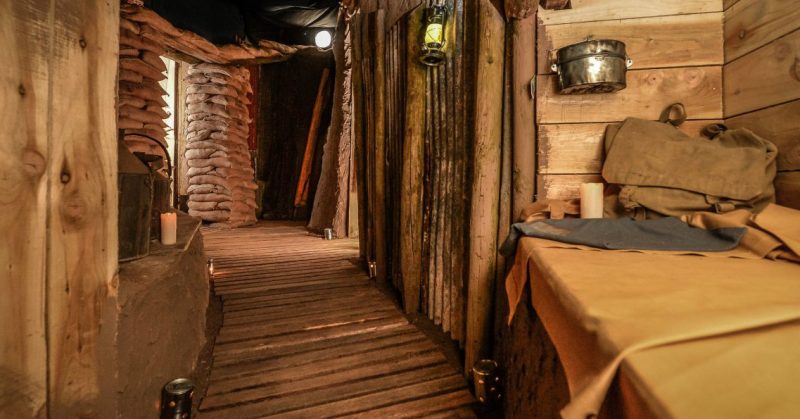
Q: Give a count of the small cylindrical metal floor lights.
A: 5